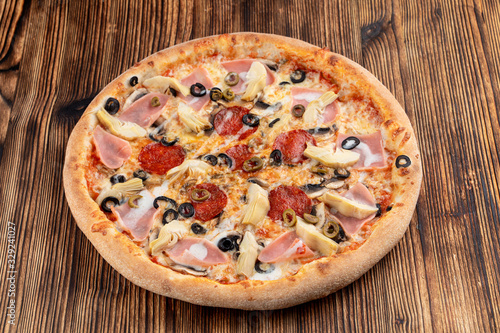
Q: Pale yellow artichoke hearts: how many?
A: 13